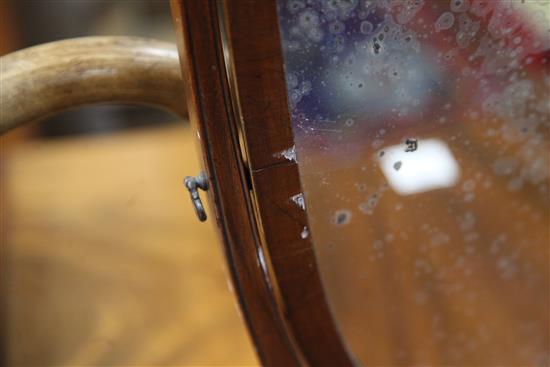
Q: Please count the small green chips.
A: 0